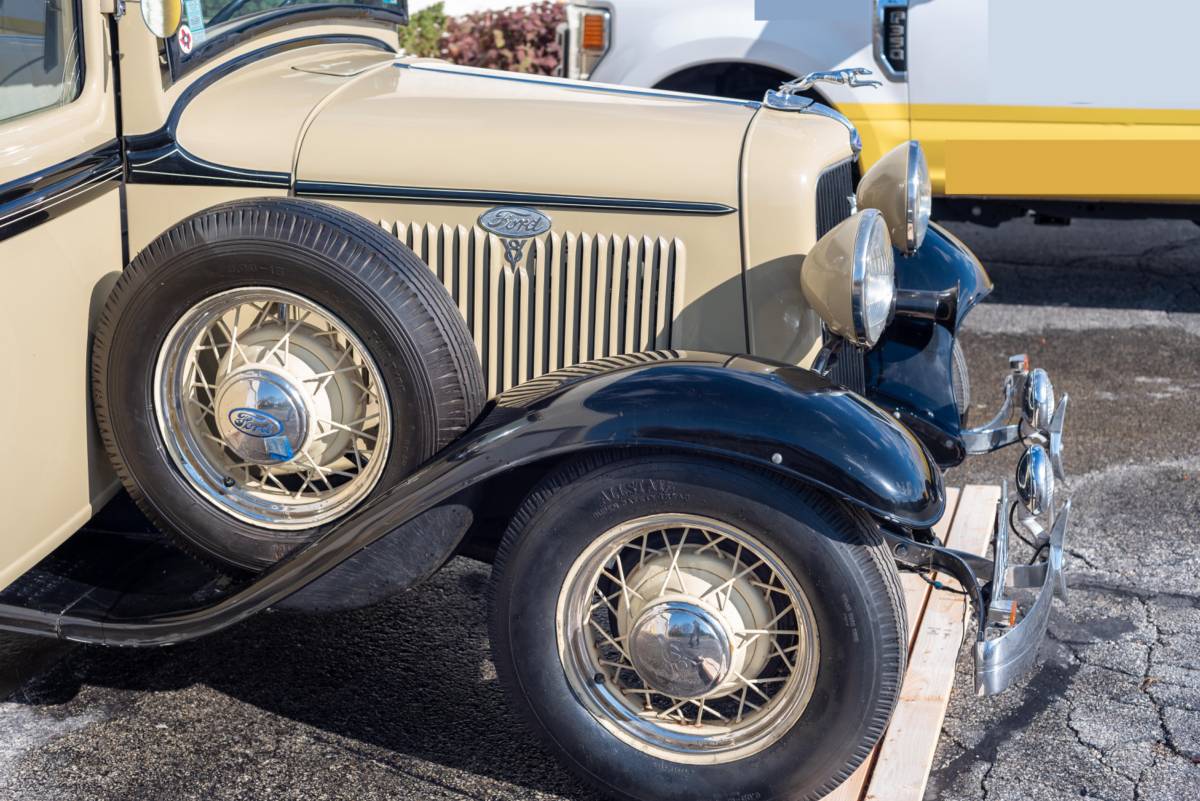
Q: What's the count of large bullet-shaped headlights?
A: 2